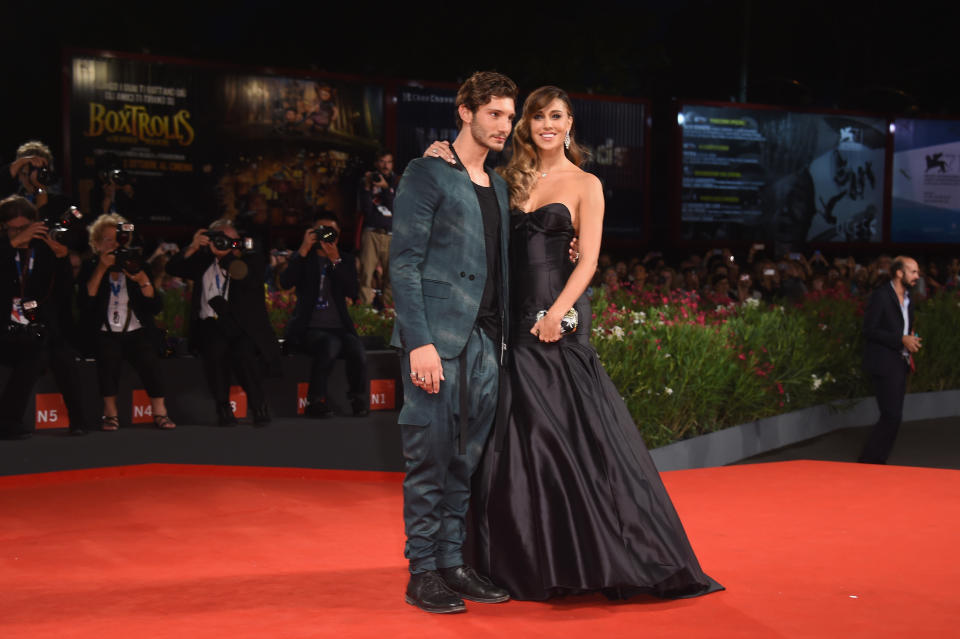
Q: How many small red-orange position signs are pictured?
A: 5